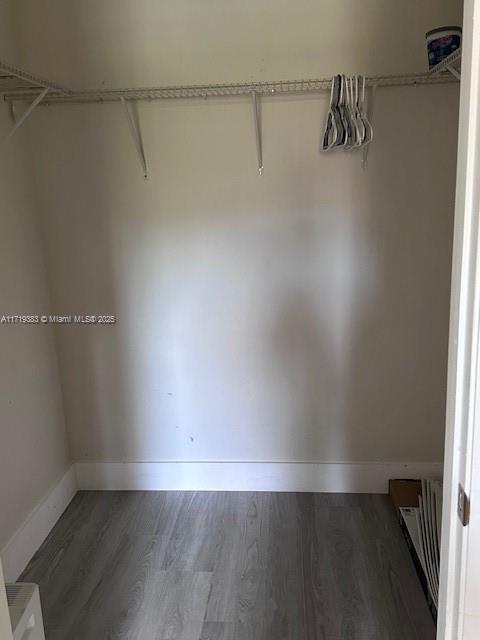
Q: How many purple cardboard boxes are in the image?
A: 0